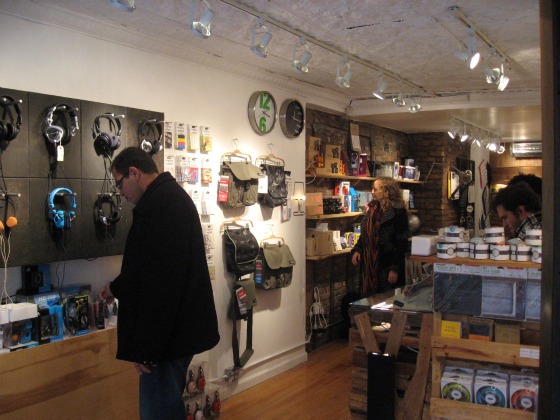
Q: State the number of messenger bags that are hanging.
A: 5